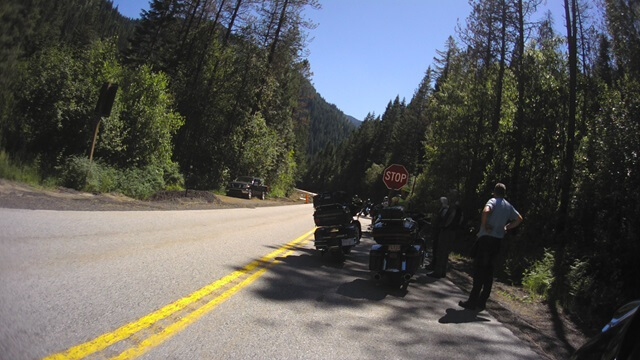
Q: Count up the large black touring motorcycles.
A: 2